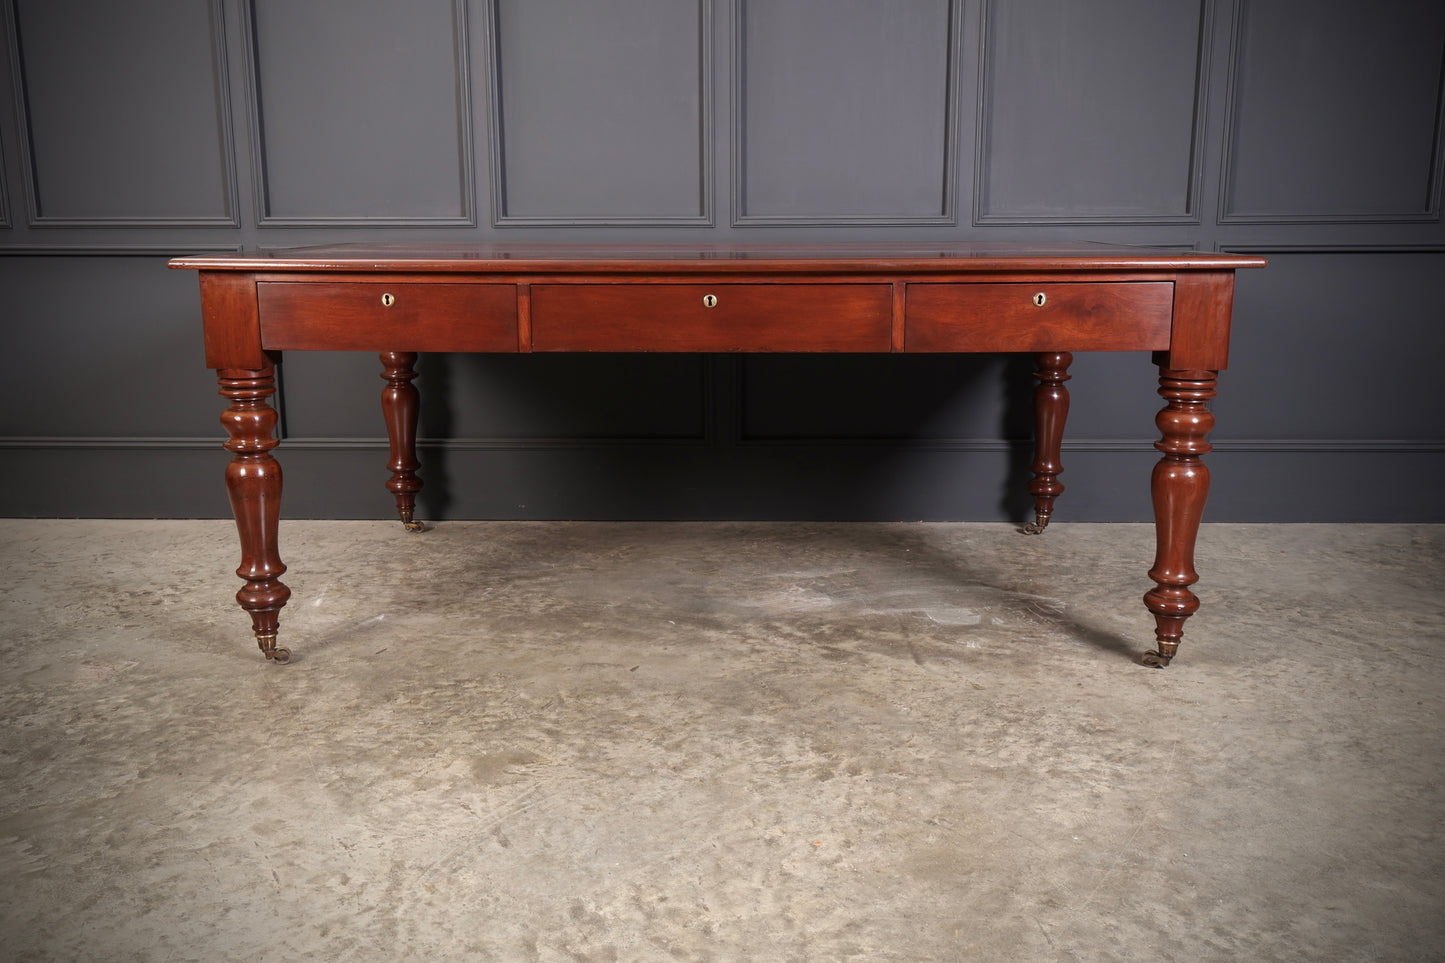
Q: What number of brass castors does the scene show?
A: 4